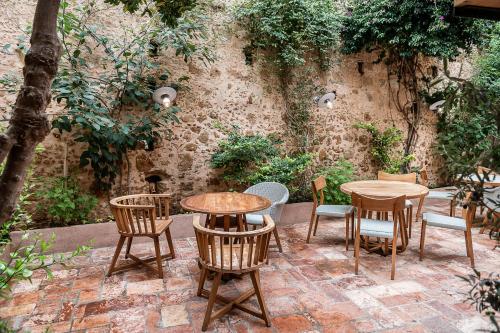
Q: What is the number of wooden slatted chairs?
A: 2